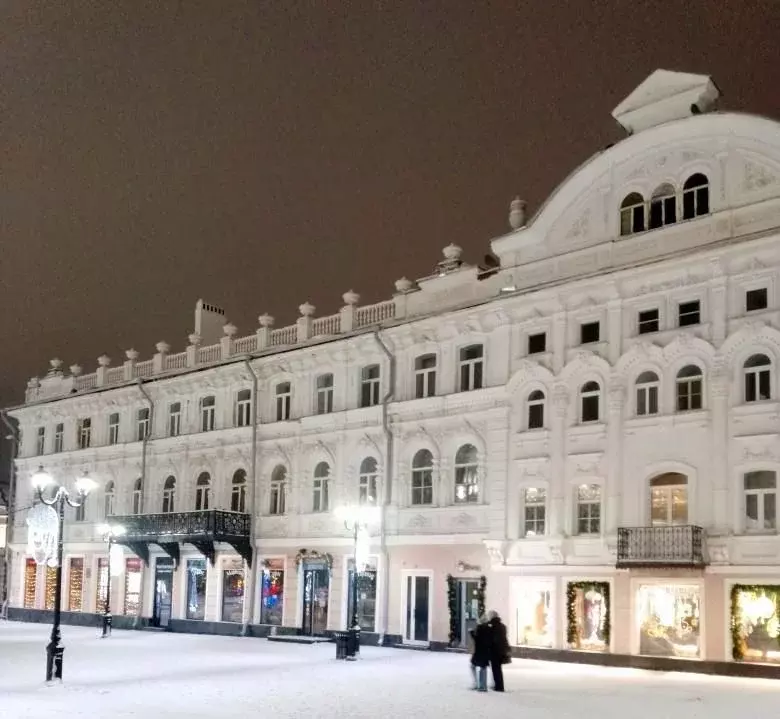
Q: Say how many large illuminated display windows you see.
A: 4